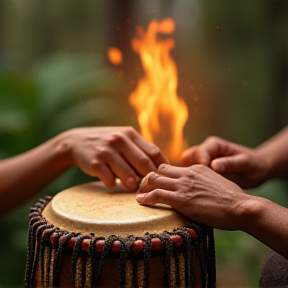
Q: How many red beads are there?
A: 11